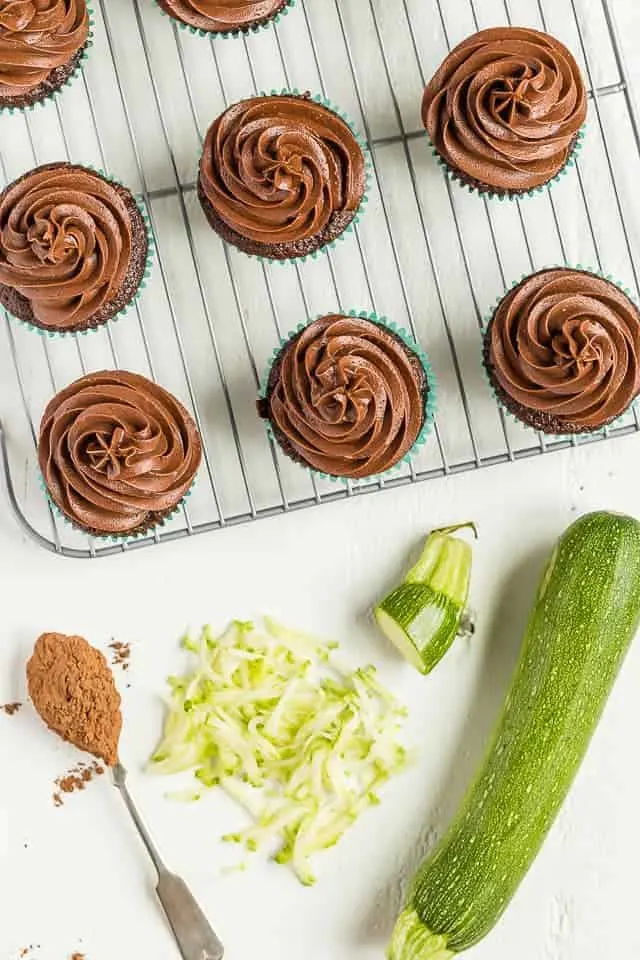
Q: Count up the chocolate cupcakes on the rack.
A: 8